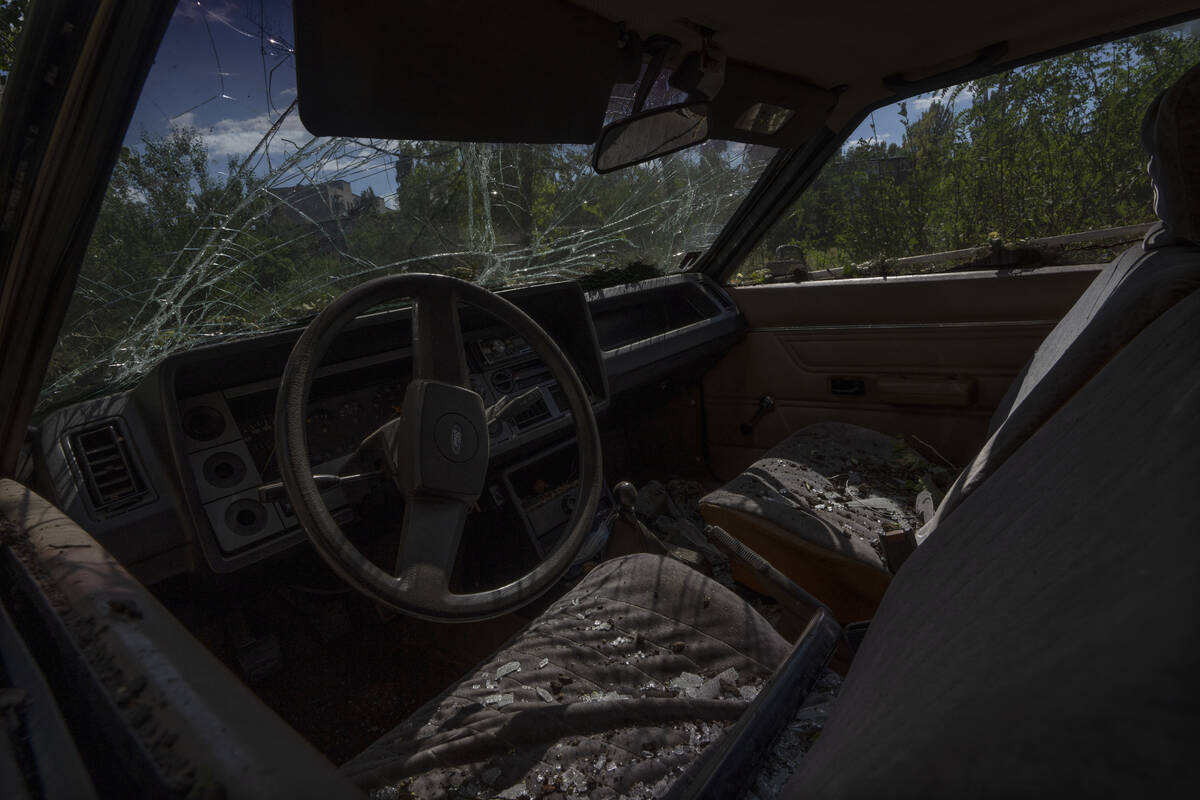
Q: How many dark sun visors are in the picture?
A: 2